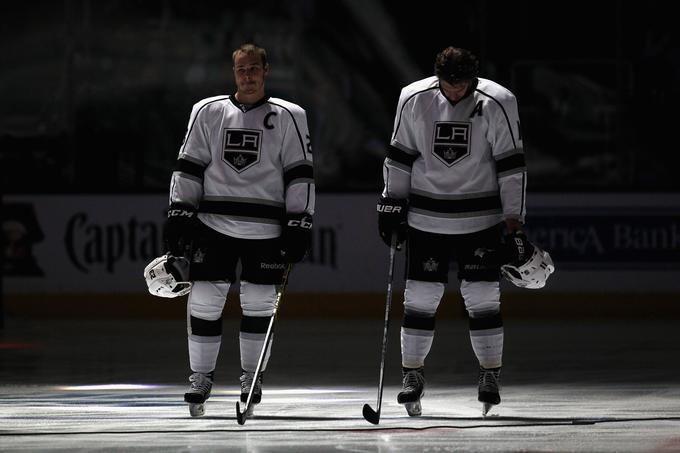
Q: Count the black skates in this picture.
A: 4